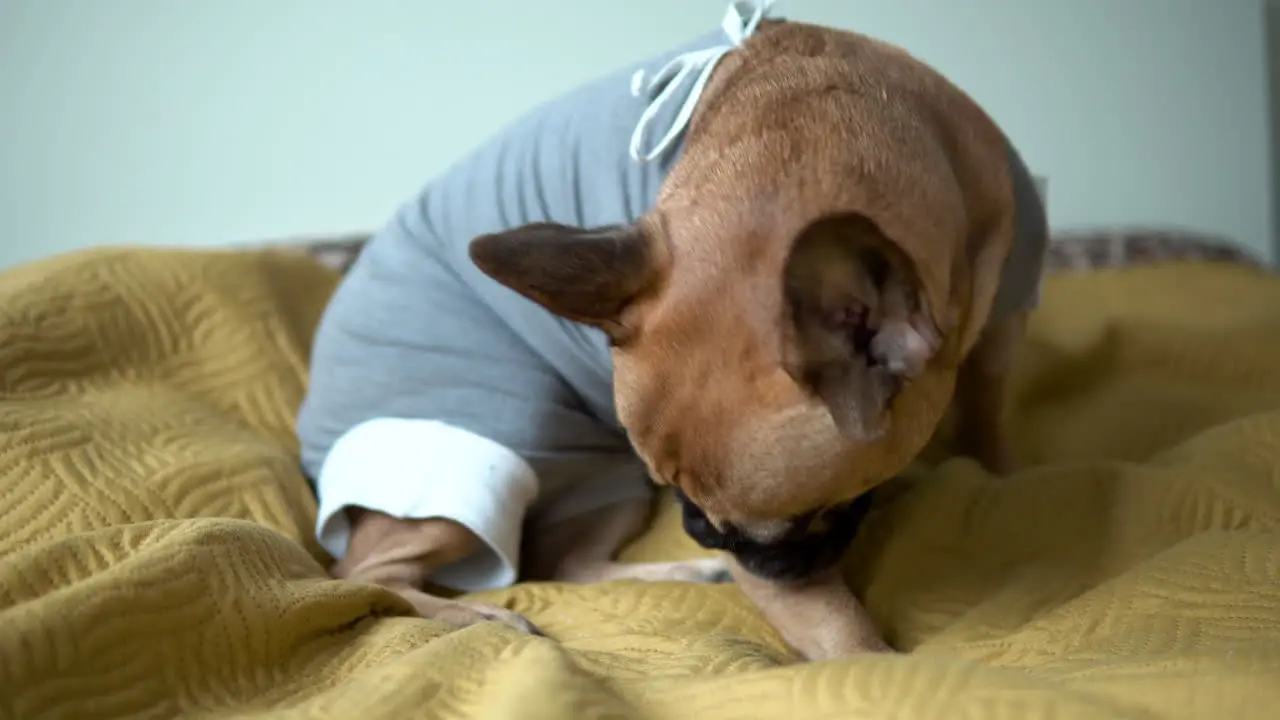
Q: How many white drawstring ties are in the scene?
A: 1